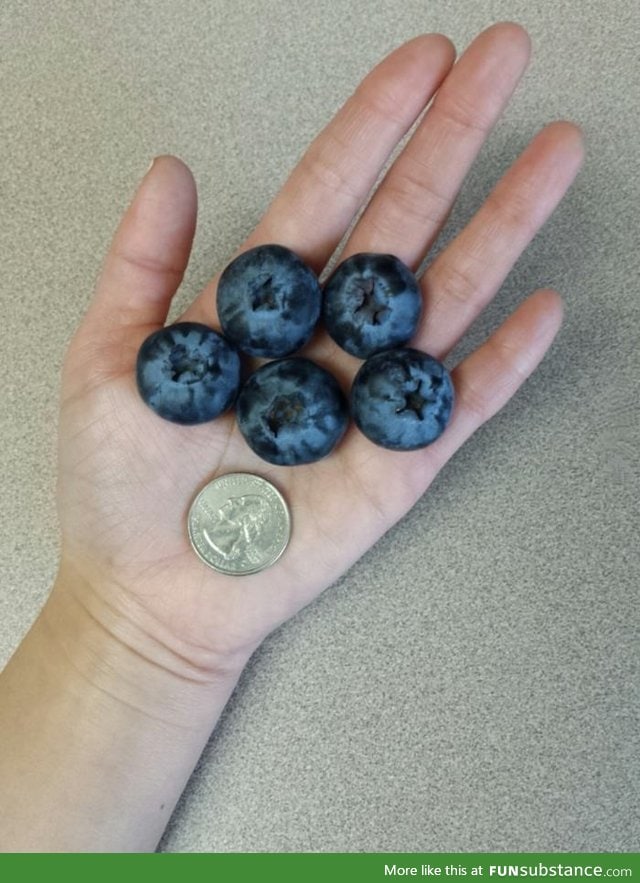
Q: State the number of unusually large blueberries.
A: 5